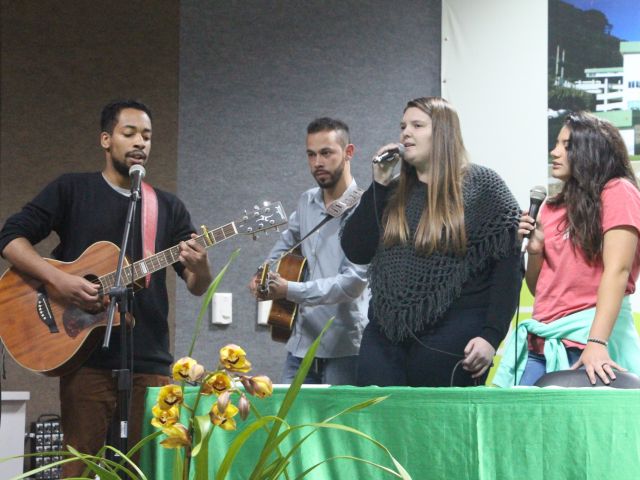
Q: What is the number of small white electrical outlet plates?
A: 2